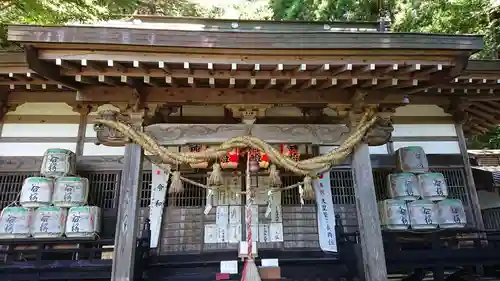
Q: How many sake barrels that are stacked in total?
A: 12